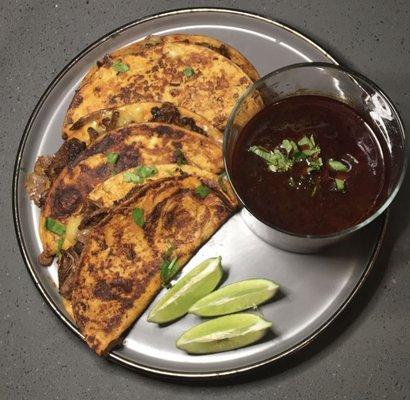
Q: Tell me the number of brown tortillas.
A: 3